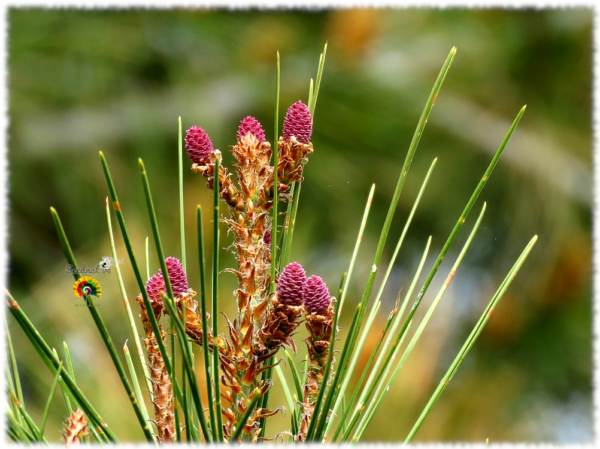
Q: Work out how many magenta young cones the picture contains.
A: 7